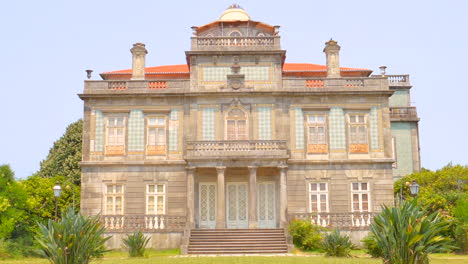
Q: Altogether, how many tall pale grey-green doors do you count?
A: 3